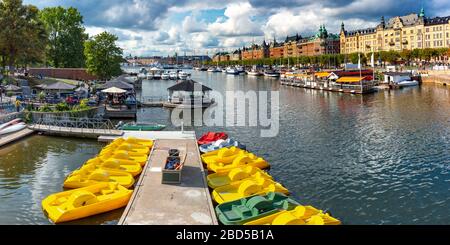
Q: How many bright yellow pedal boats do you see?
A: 11